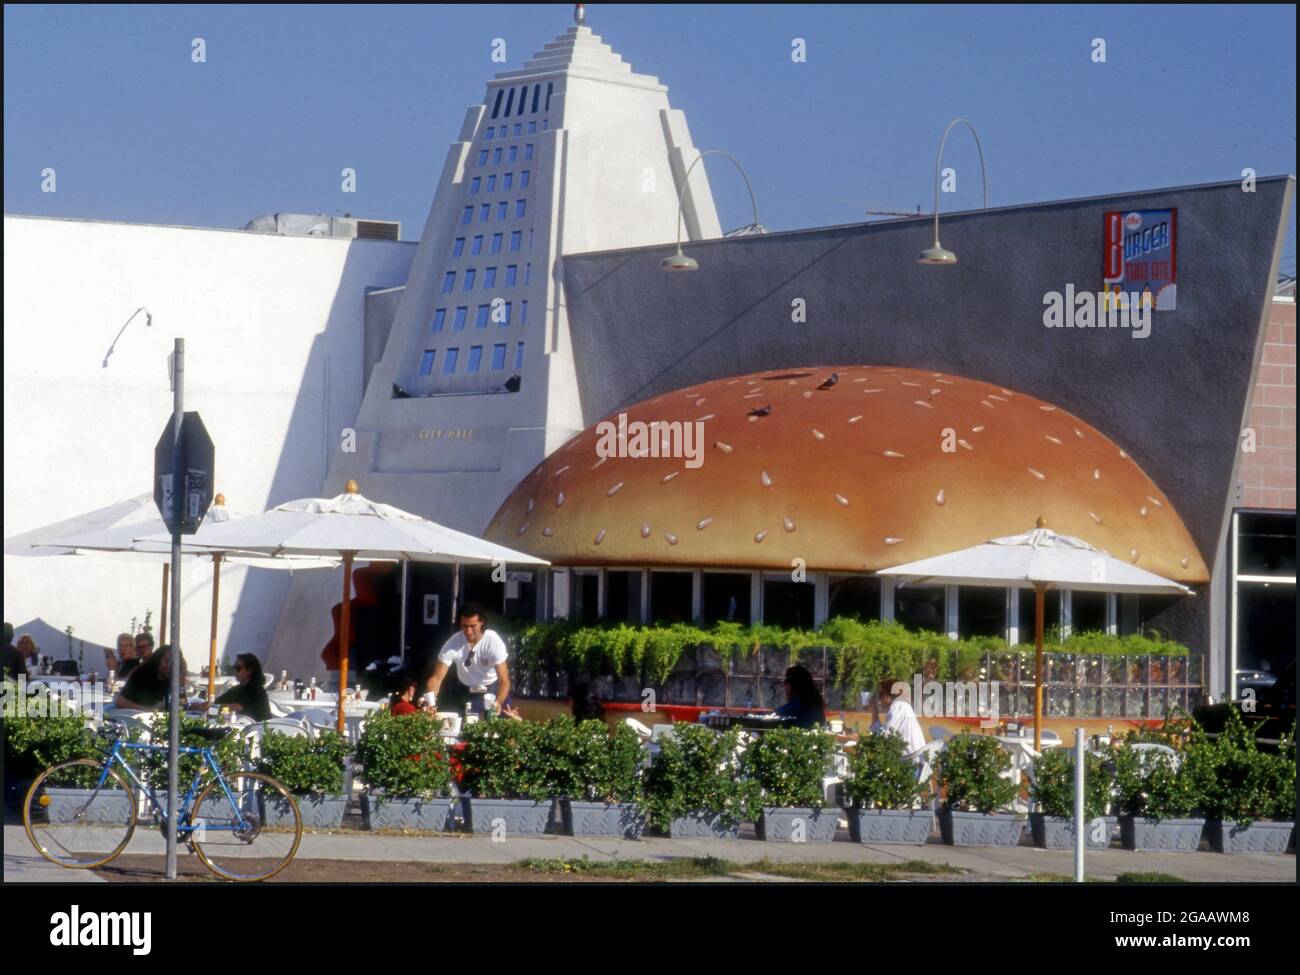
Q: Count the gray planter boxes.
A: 13